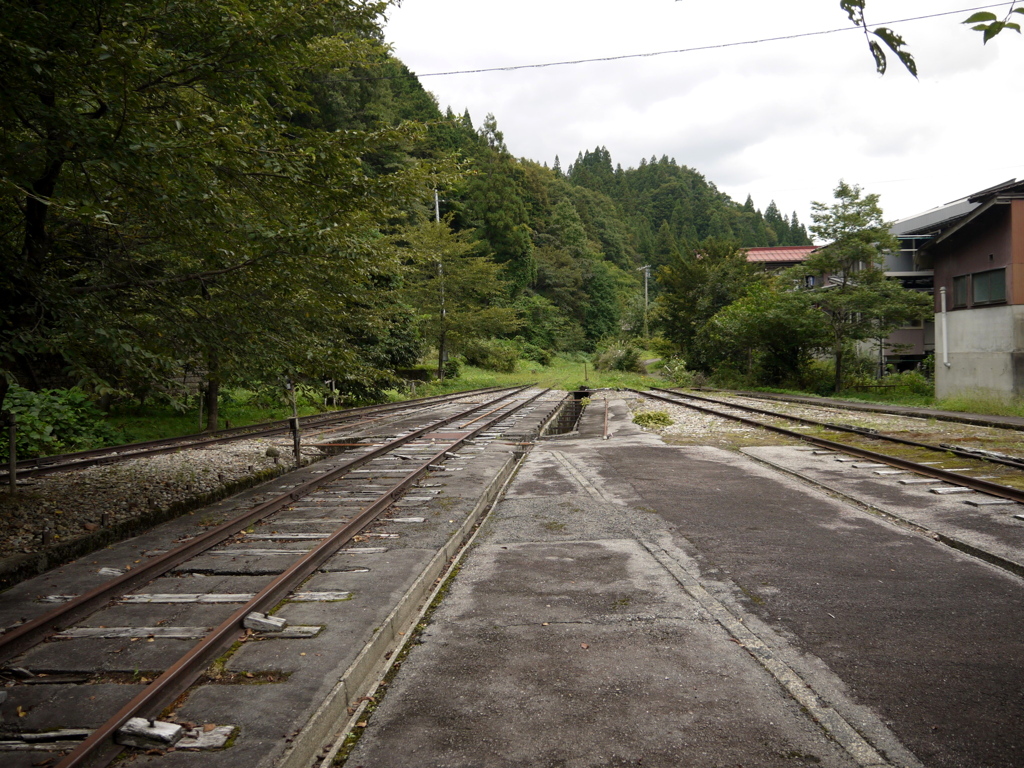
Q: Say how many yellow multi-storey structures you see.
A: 0